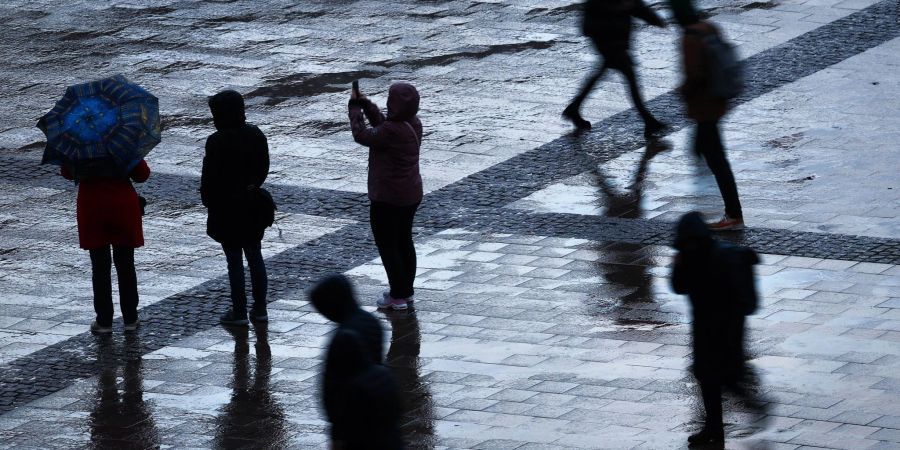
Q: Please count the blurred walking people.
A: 4